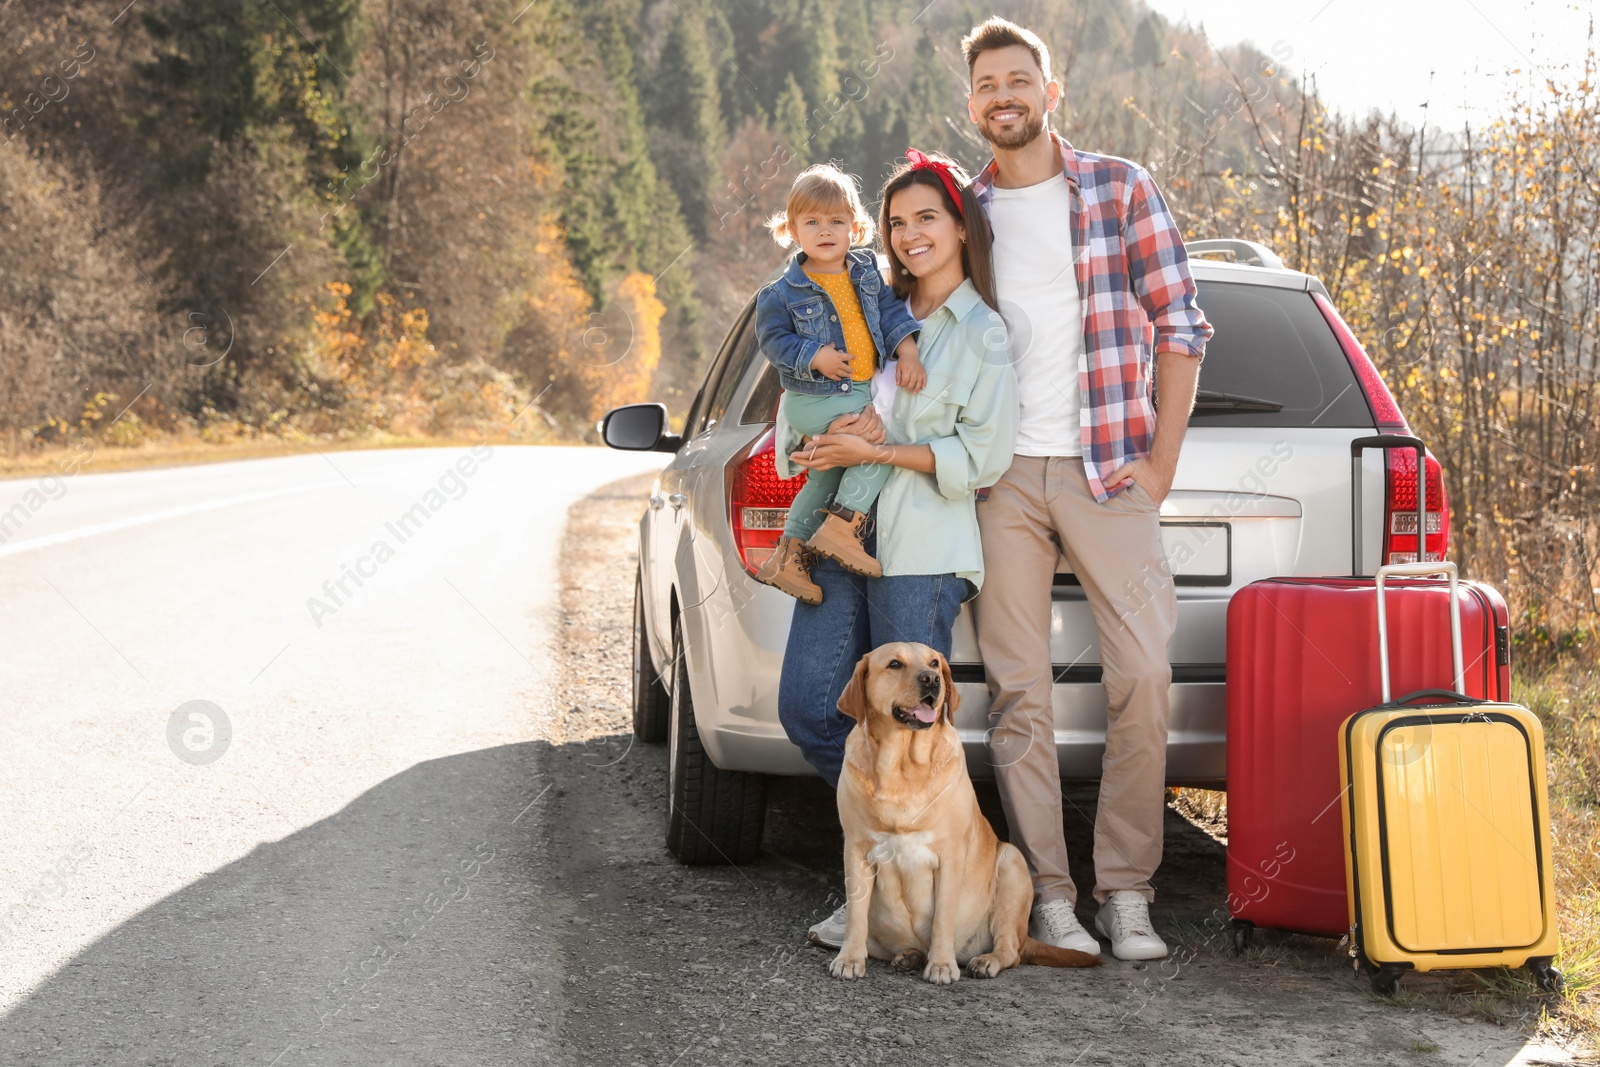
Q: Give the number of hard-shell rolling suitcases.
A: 2